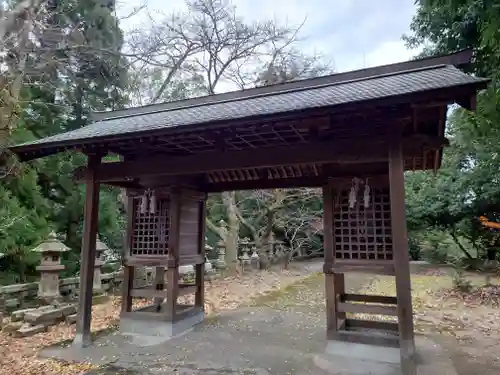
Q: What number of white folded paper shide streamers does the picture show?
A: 4